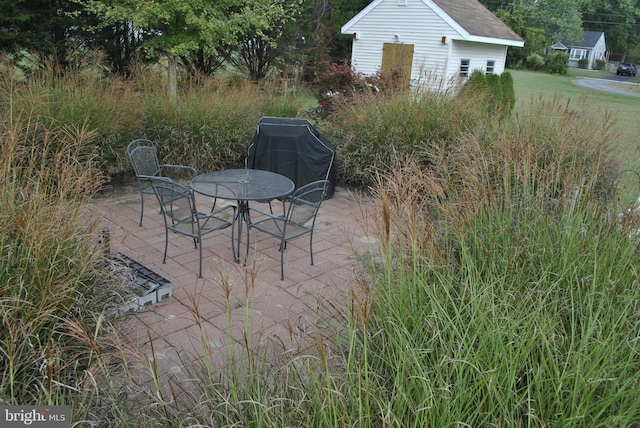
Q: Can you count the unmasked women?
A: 0